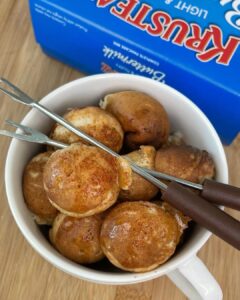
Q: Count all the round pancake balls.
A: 8